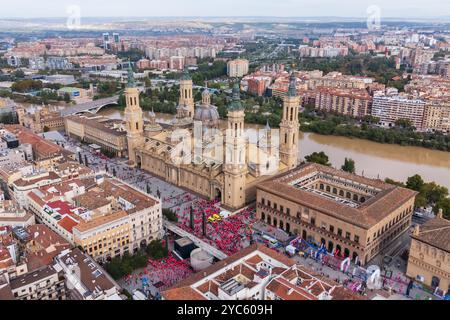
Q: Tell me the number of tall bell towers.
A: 4